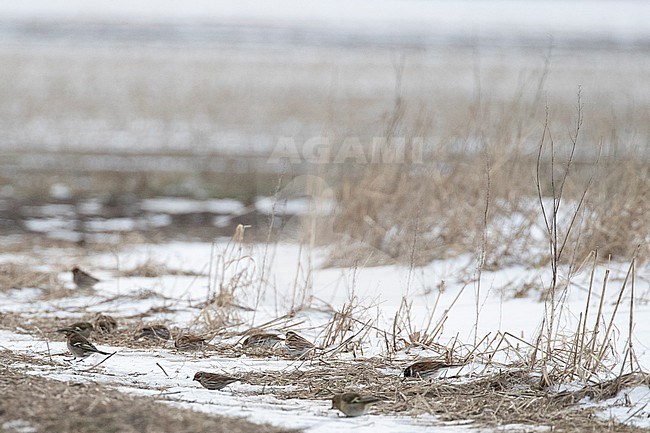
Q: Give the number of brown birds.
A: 11